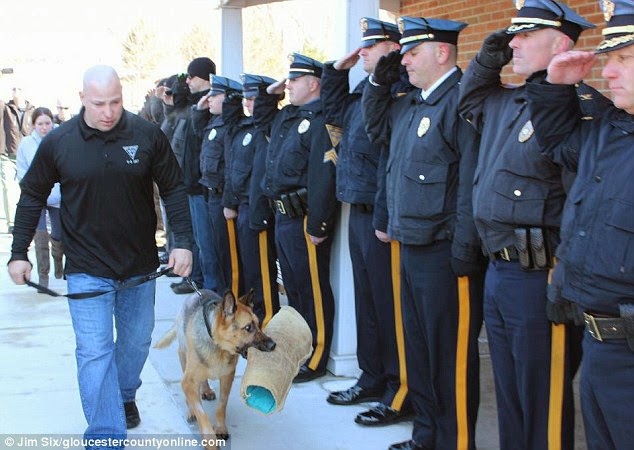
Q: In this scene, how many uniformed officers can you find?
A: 7